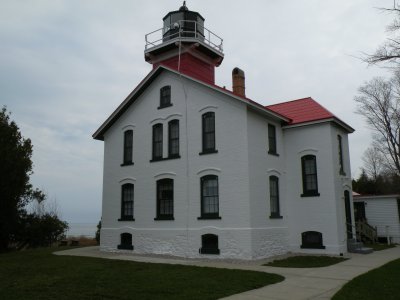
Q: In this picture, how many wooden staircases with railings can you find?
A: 1